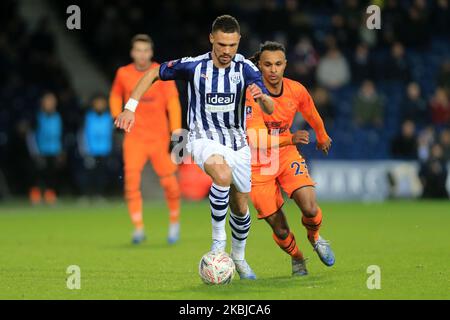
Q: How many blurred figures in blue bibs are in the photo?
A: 2